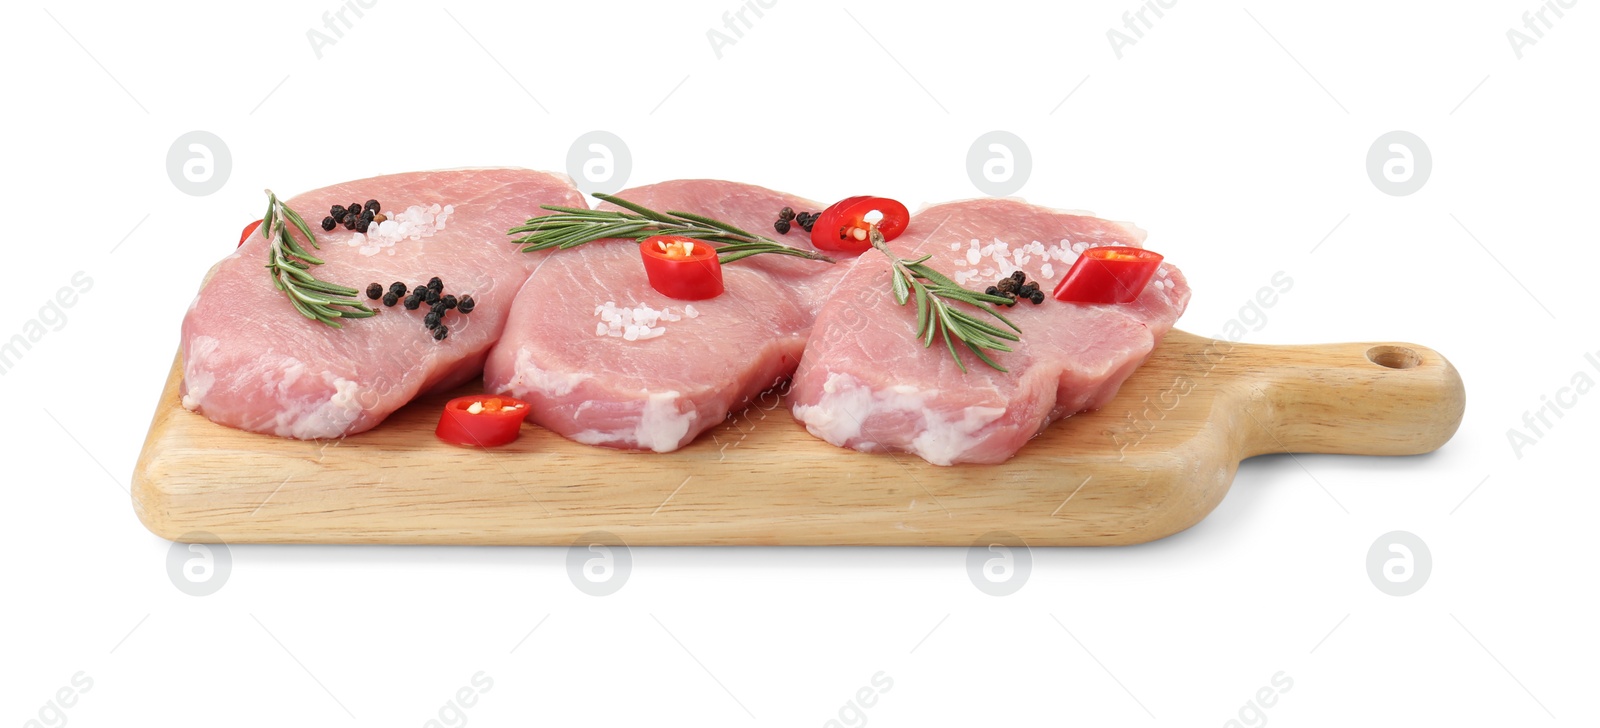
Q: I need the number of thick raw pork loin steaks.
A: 3